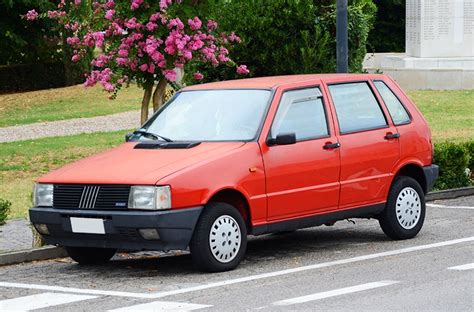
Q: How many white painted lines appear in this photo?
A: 7